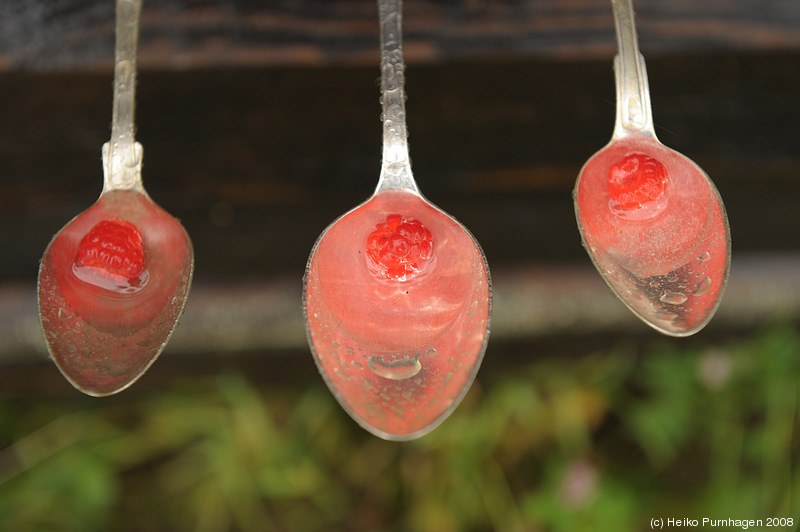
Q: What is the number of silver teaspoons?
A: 3